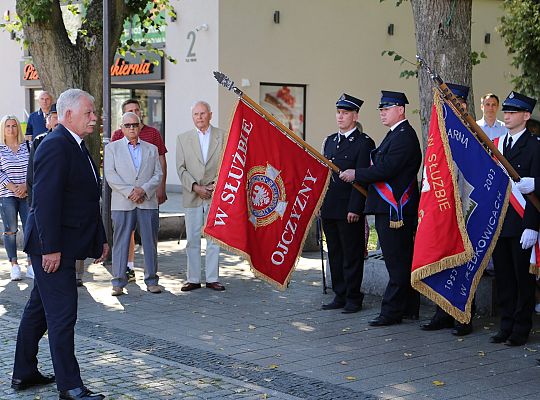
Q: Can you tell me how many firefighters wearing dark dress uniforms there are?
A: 4